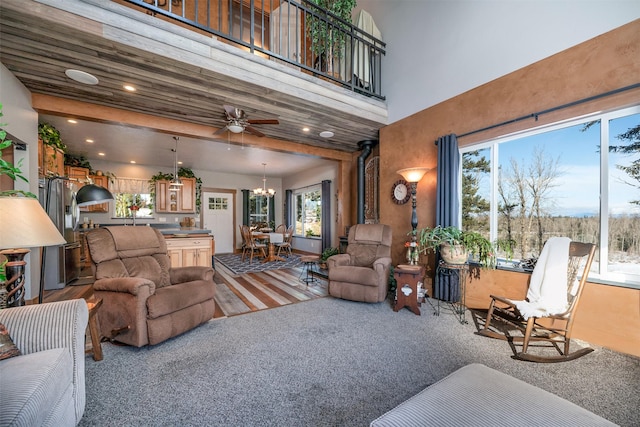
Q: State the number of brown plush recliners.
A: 2